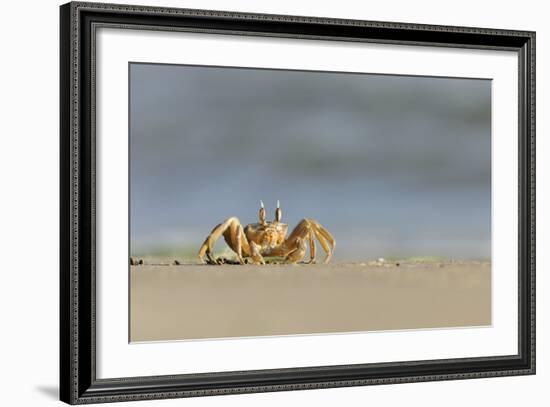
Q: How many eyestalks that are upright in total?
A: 2